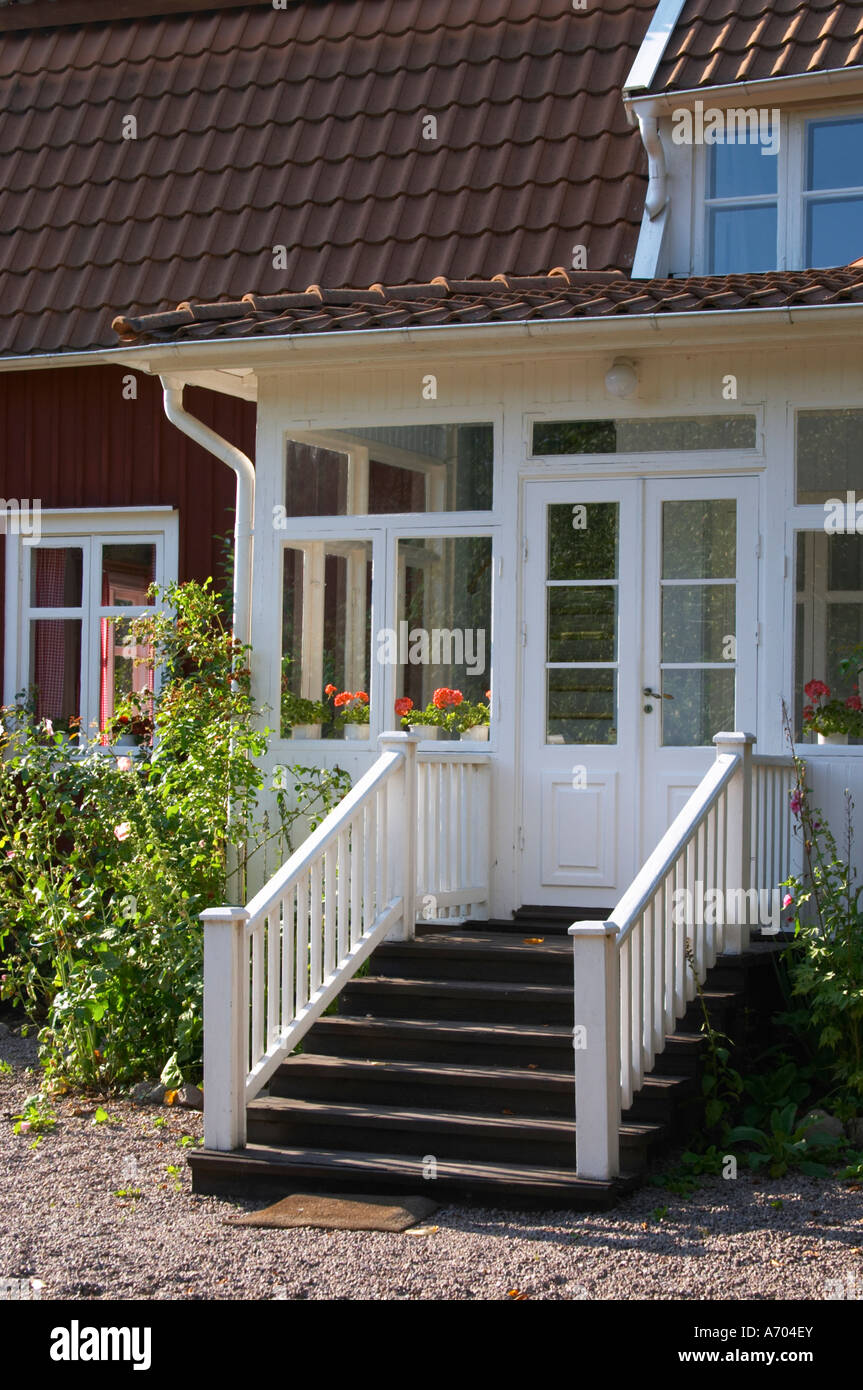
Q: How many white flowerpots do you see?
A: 5